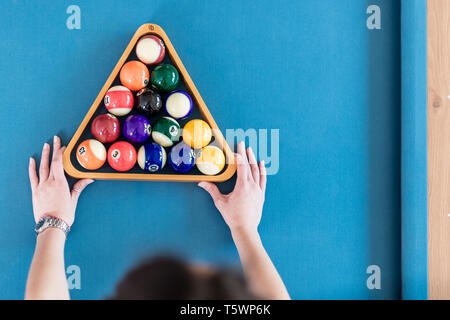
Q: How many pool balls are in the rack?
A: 15